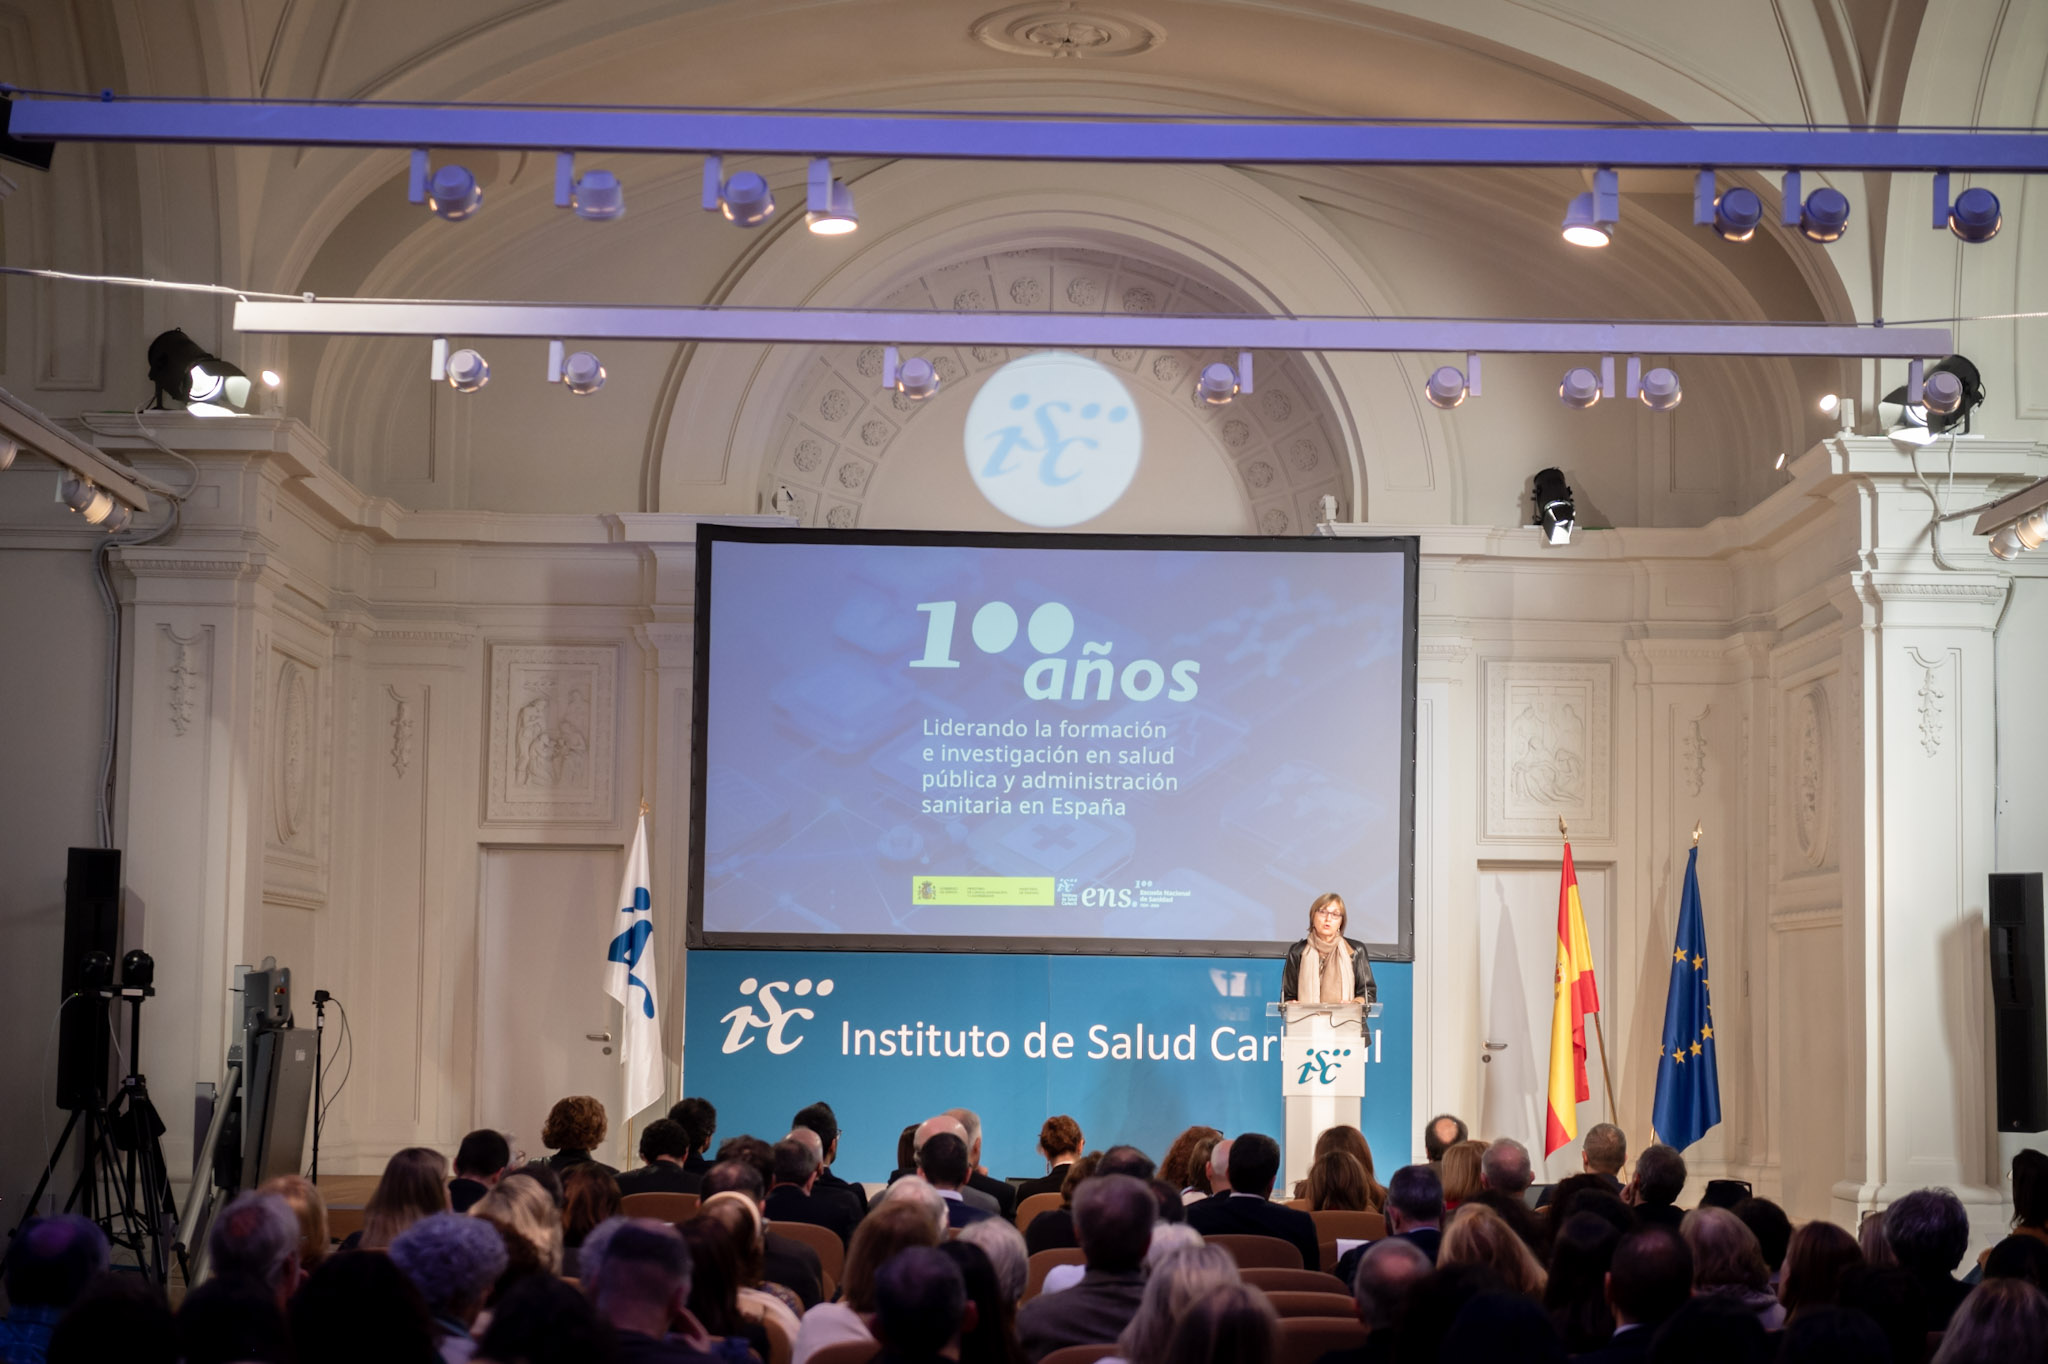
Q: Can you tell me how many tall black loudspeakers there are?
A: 2